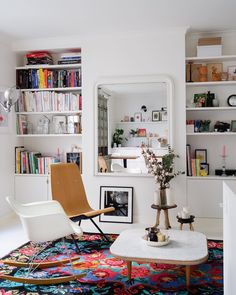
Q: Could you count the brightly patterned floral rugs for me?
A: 1